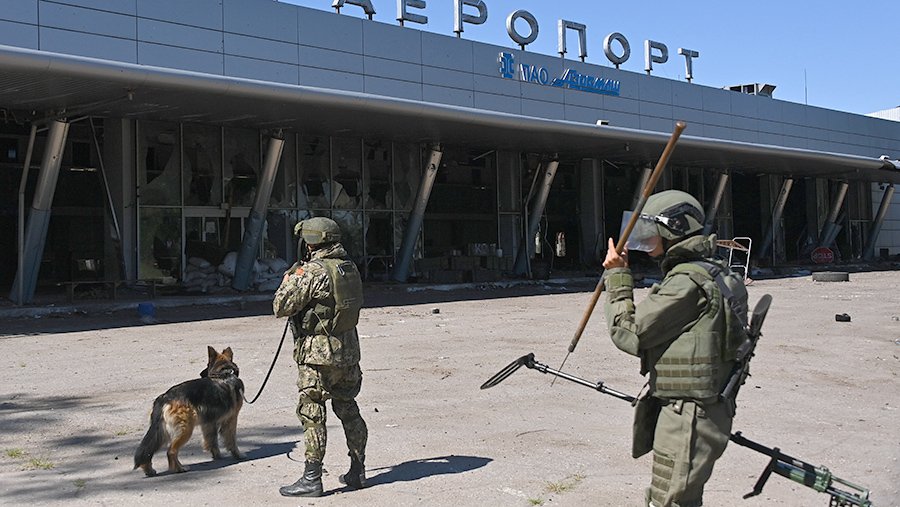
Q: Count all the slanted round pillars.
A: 9